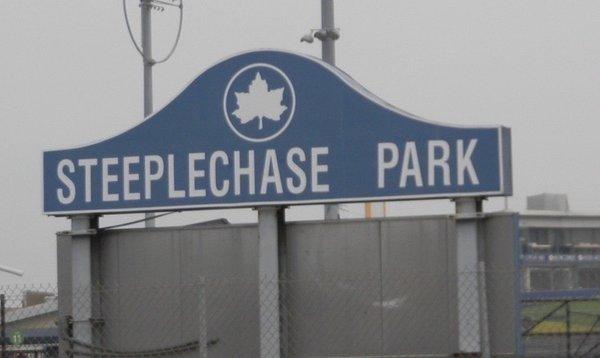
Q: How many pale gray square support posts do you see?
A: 3